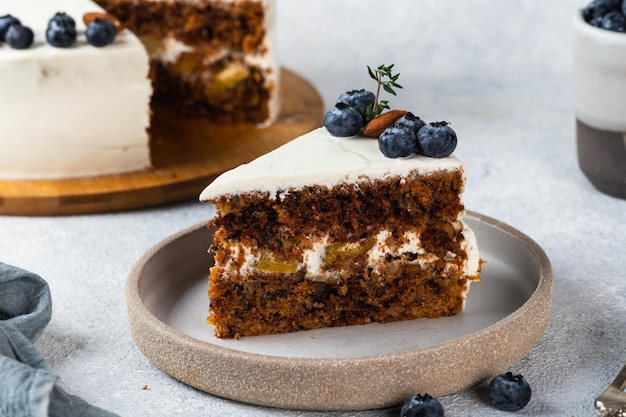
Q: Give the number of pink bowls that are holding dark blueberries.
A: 0